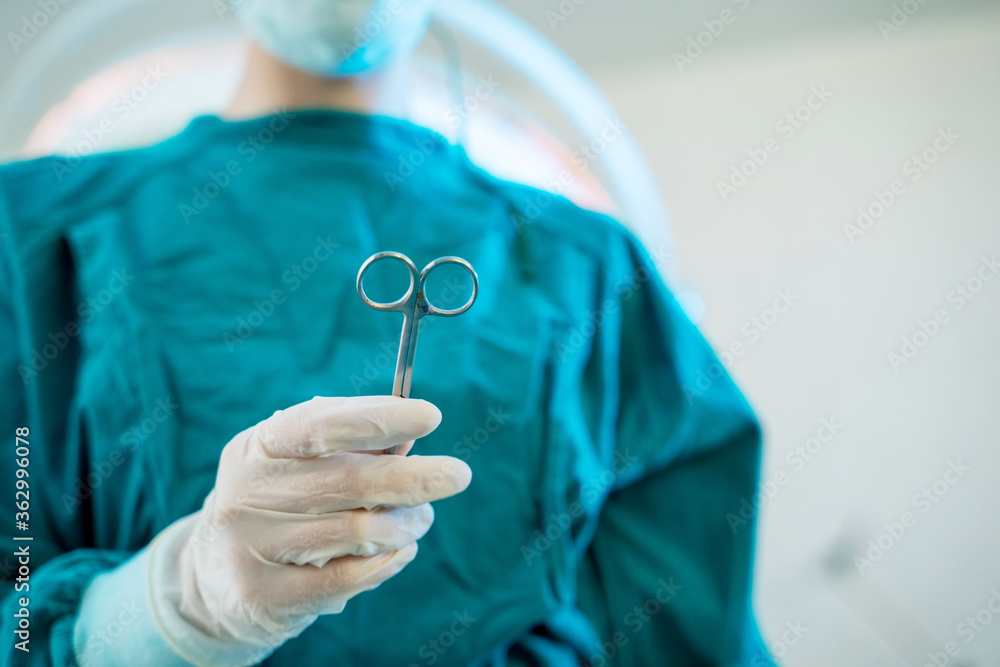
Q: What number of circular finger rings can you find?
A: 2